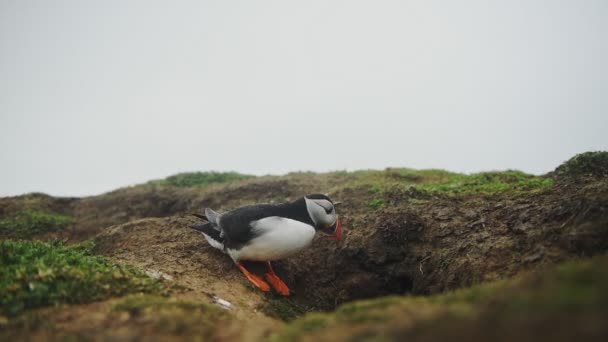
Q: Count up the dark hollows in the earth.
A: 1